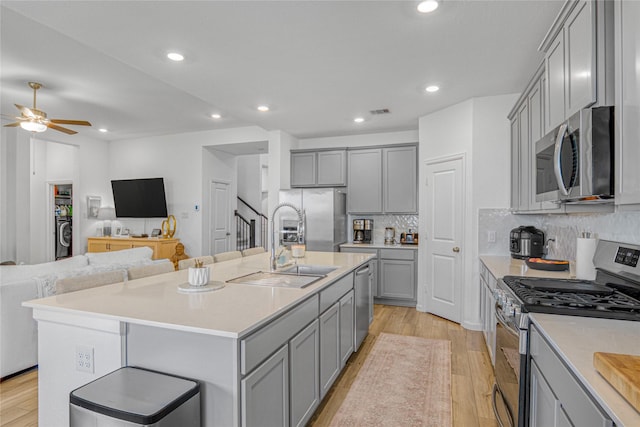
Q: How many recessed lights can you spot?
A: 7